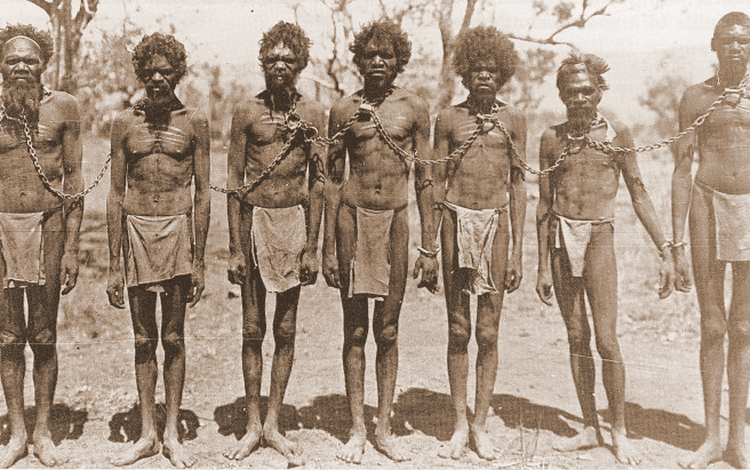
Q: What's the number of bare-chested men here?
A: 7